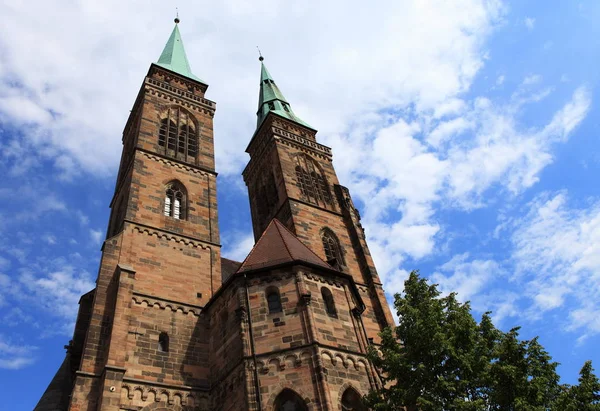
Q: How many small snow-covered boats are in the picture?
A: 0